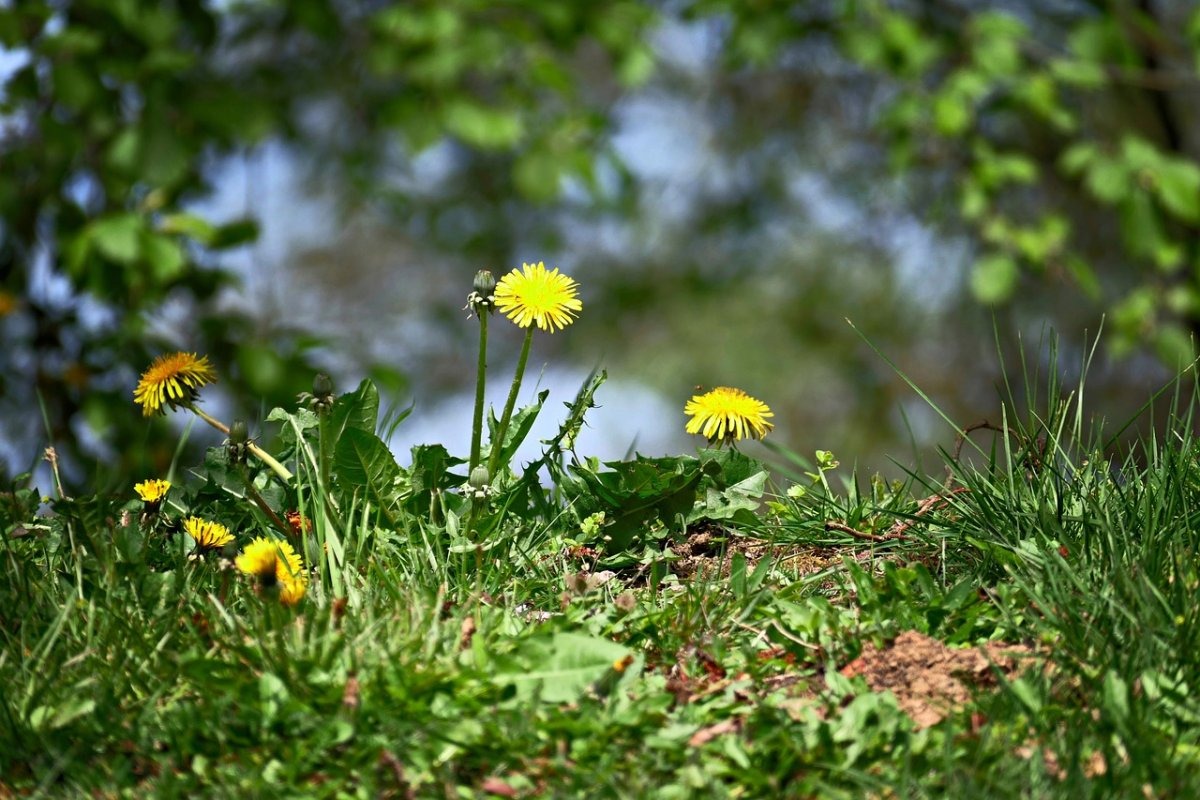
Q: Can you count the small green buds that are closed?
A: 4